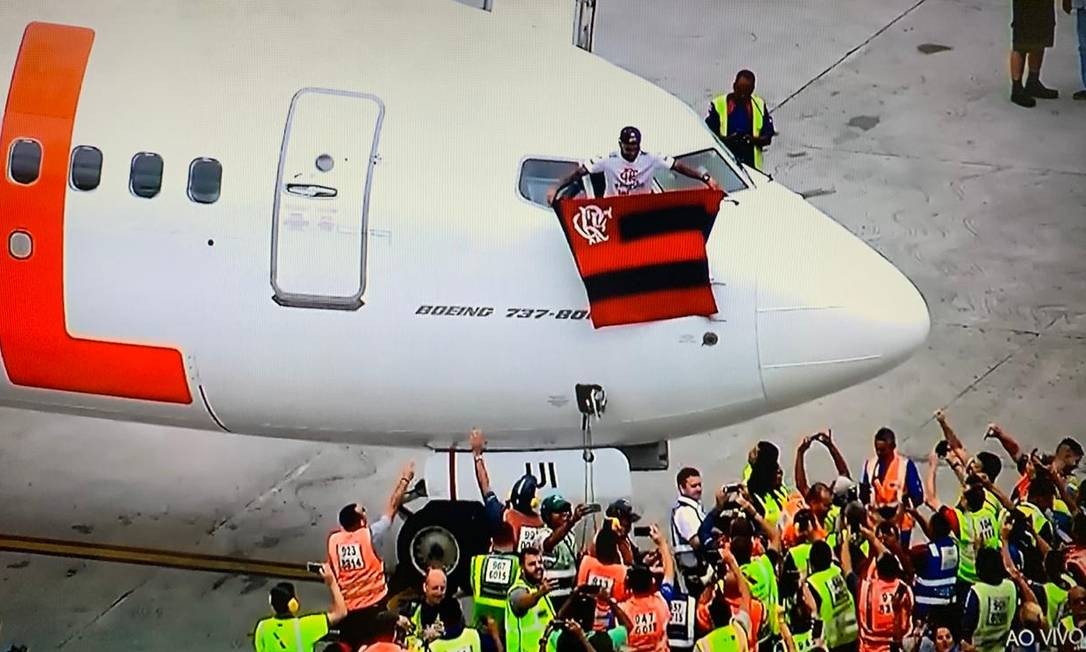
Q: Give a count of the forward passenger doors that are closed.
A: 1